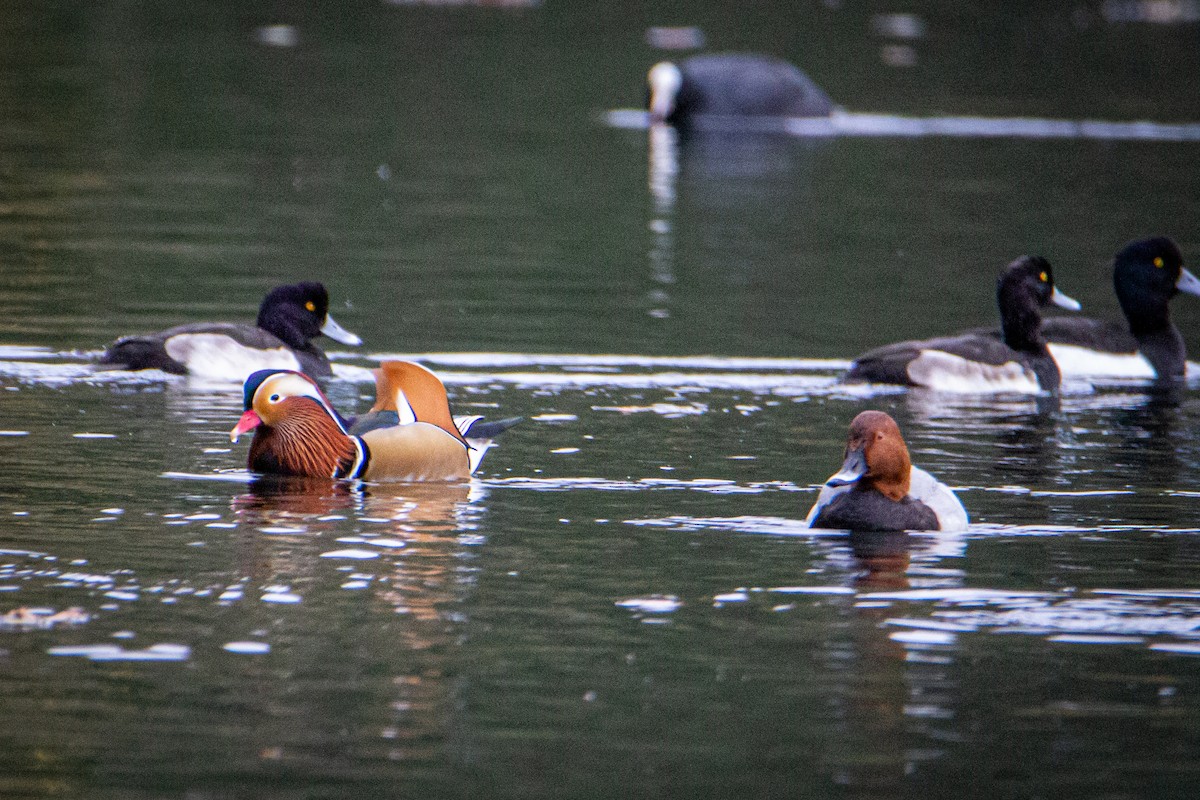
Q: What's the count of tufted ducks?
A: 3